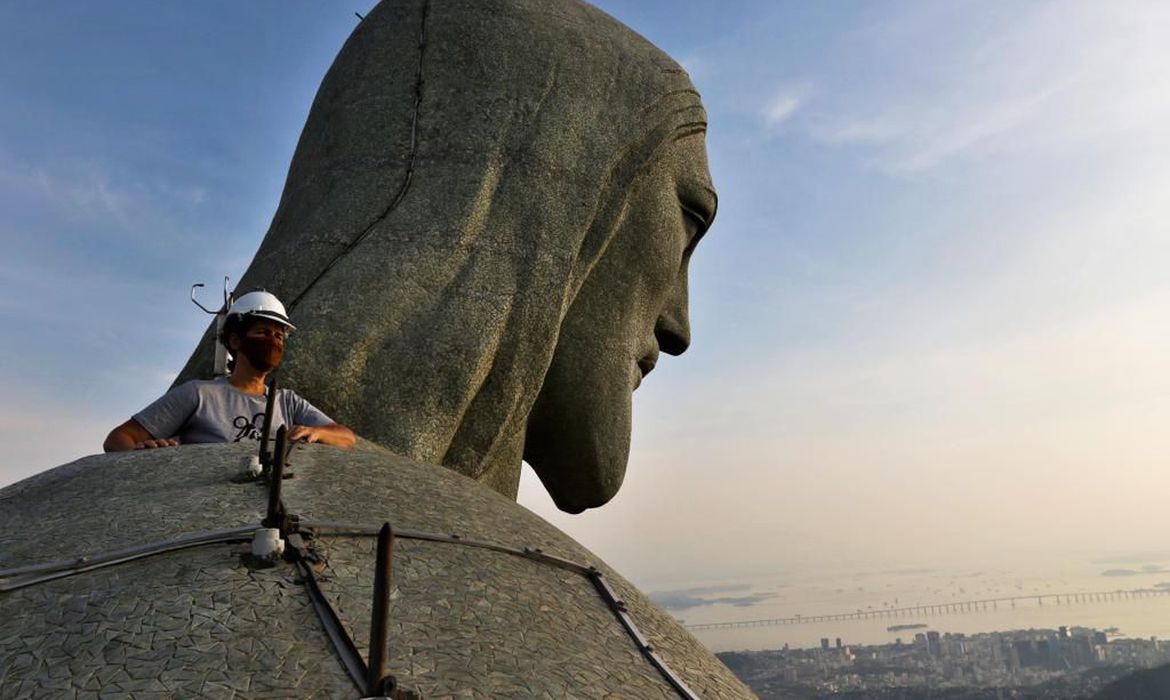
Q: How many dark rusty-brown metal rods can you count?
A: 3